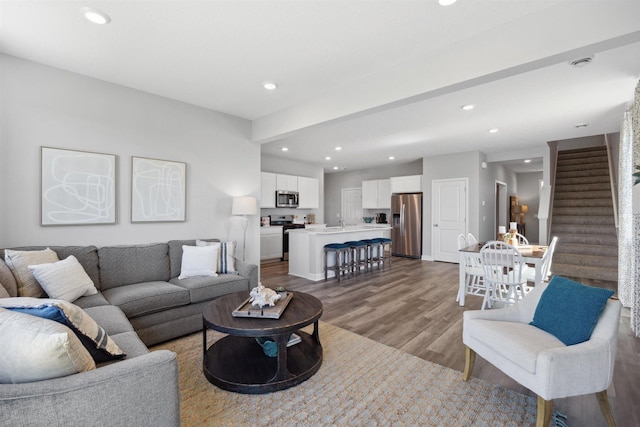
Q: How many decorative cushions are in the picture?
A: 7